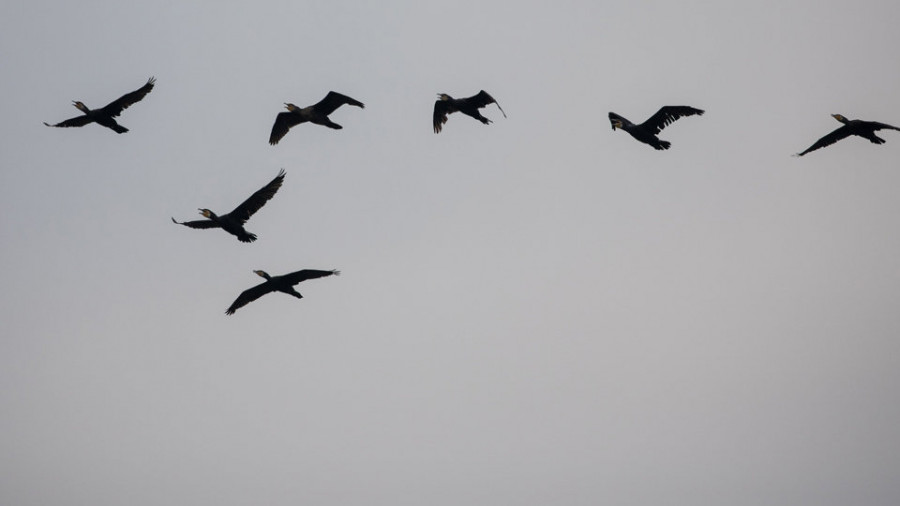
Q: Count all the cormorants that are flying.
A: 7